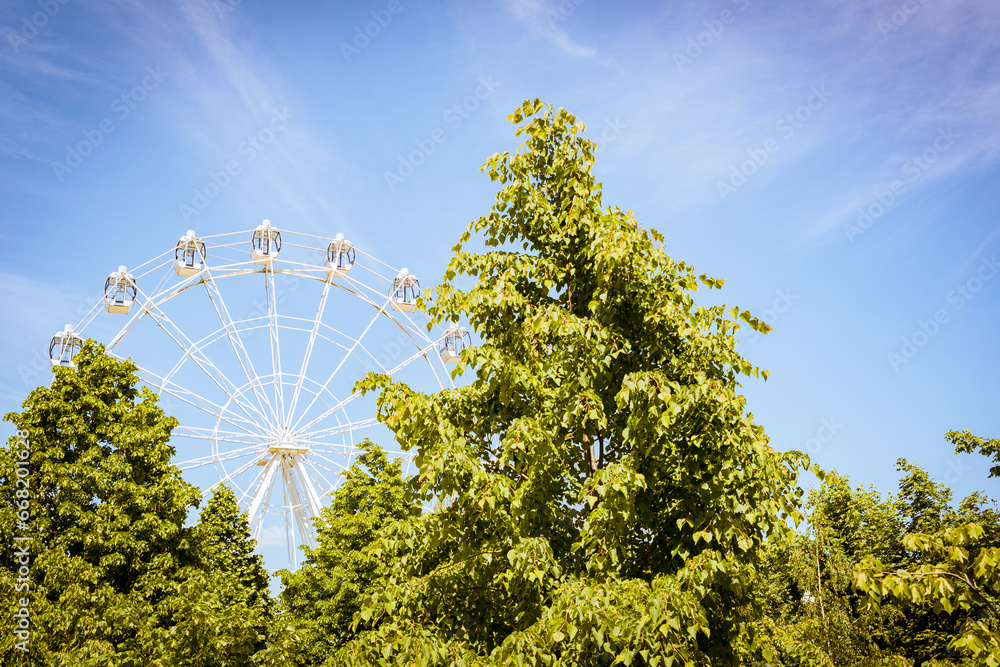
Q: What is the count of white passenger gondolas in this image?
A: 7